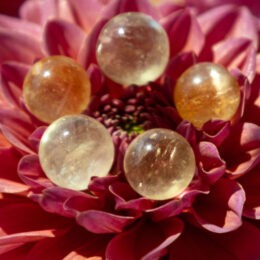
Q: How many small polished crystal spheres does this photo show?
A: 5